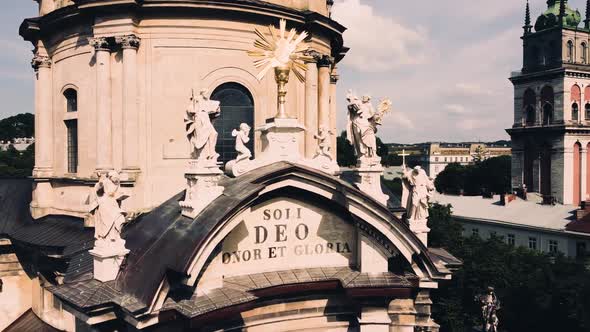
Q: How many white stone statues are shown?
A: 6